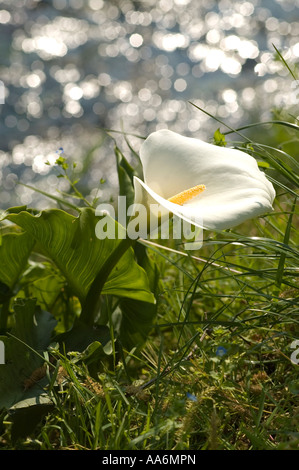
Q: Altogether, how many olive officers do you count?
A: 0